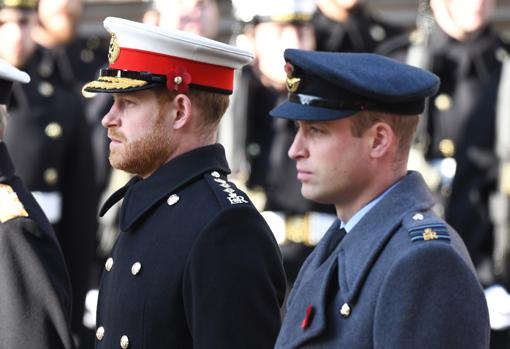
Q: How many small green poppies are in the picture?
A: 0